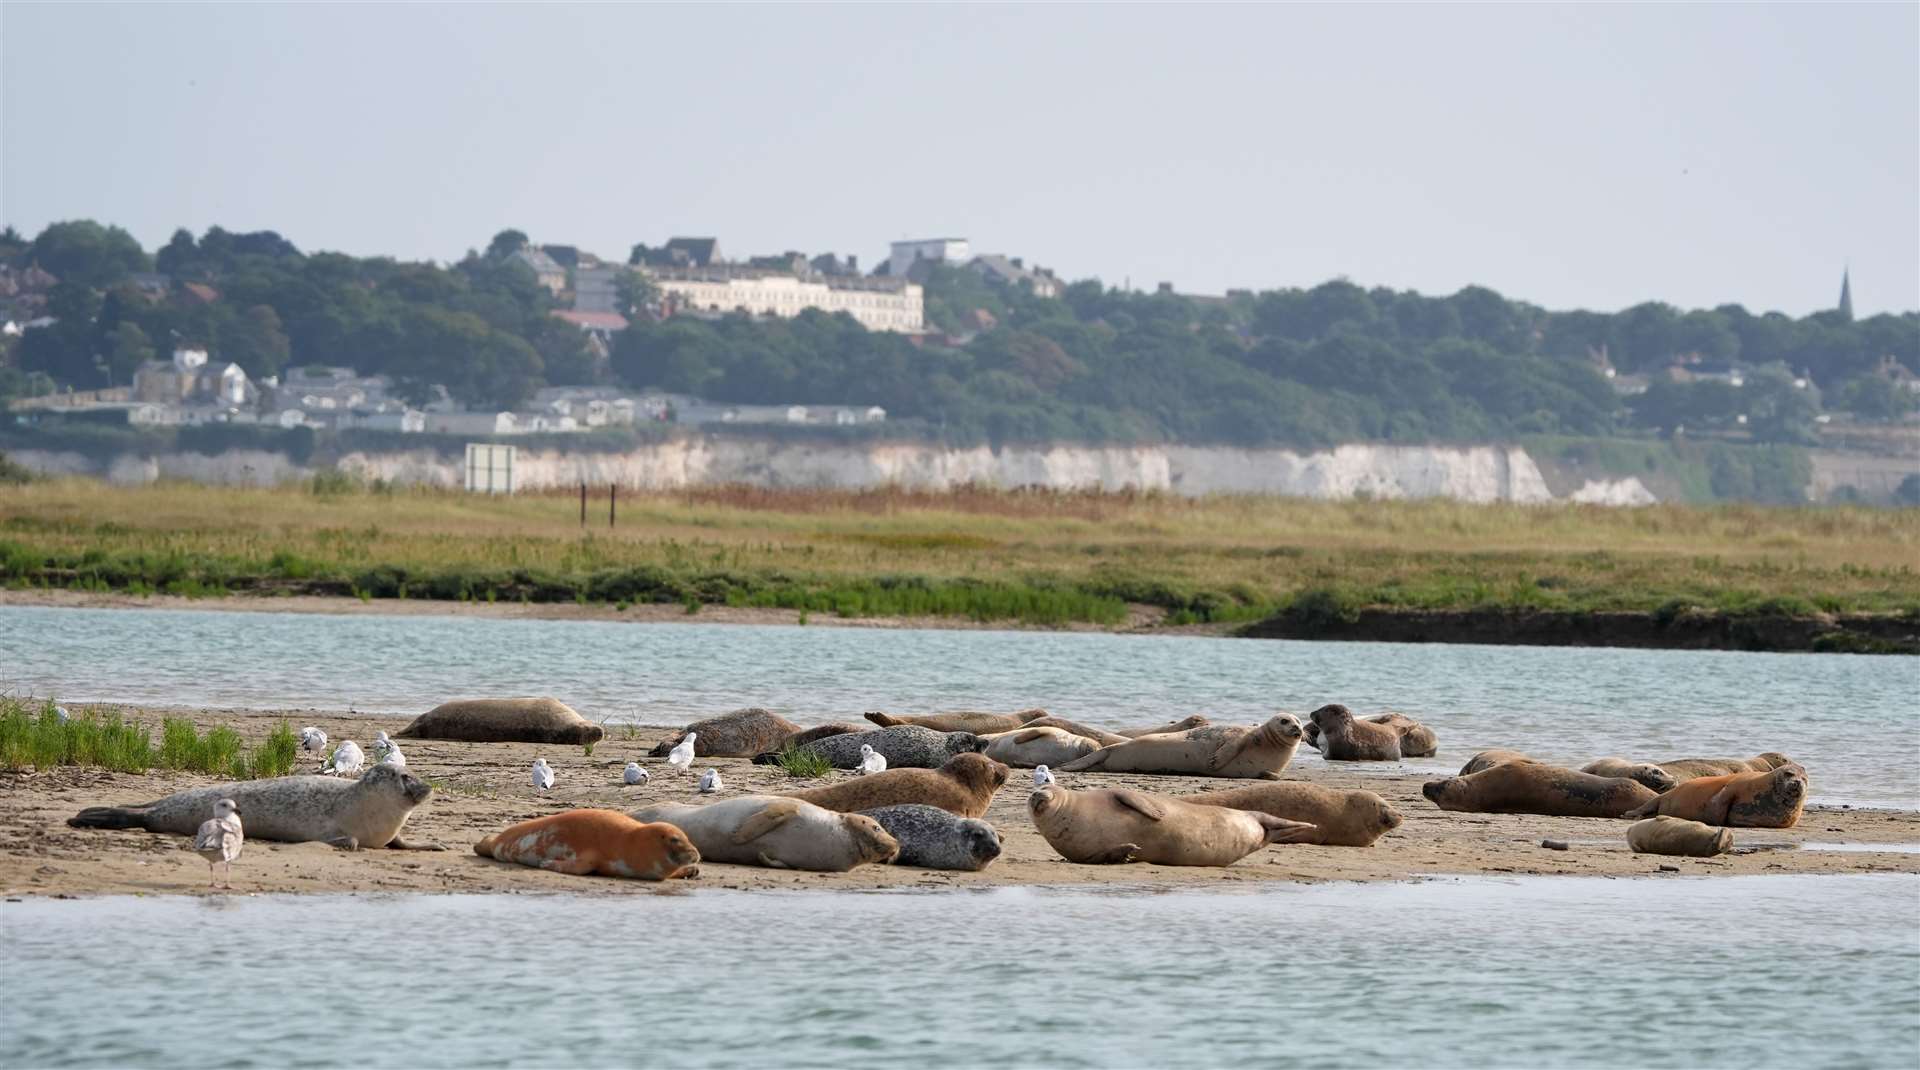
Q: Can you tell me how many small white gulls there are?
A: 11